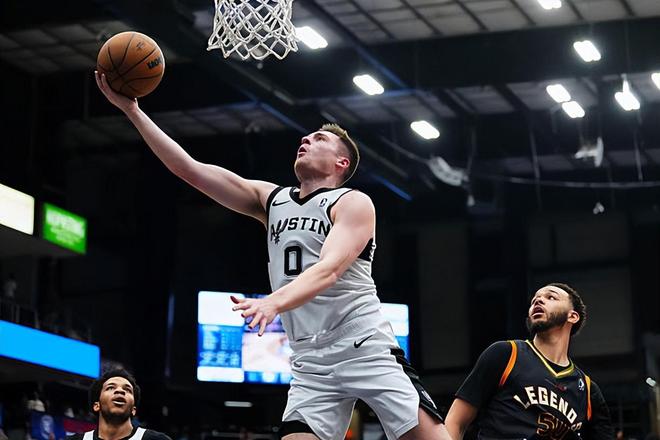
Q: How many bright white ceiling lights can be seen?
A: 9